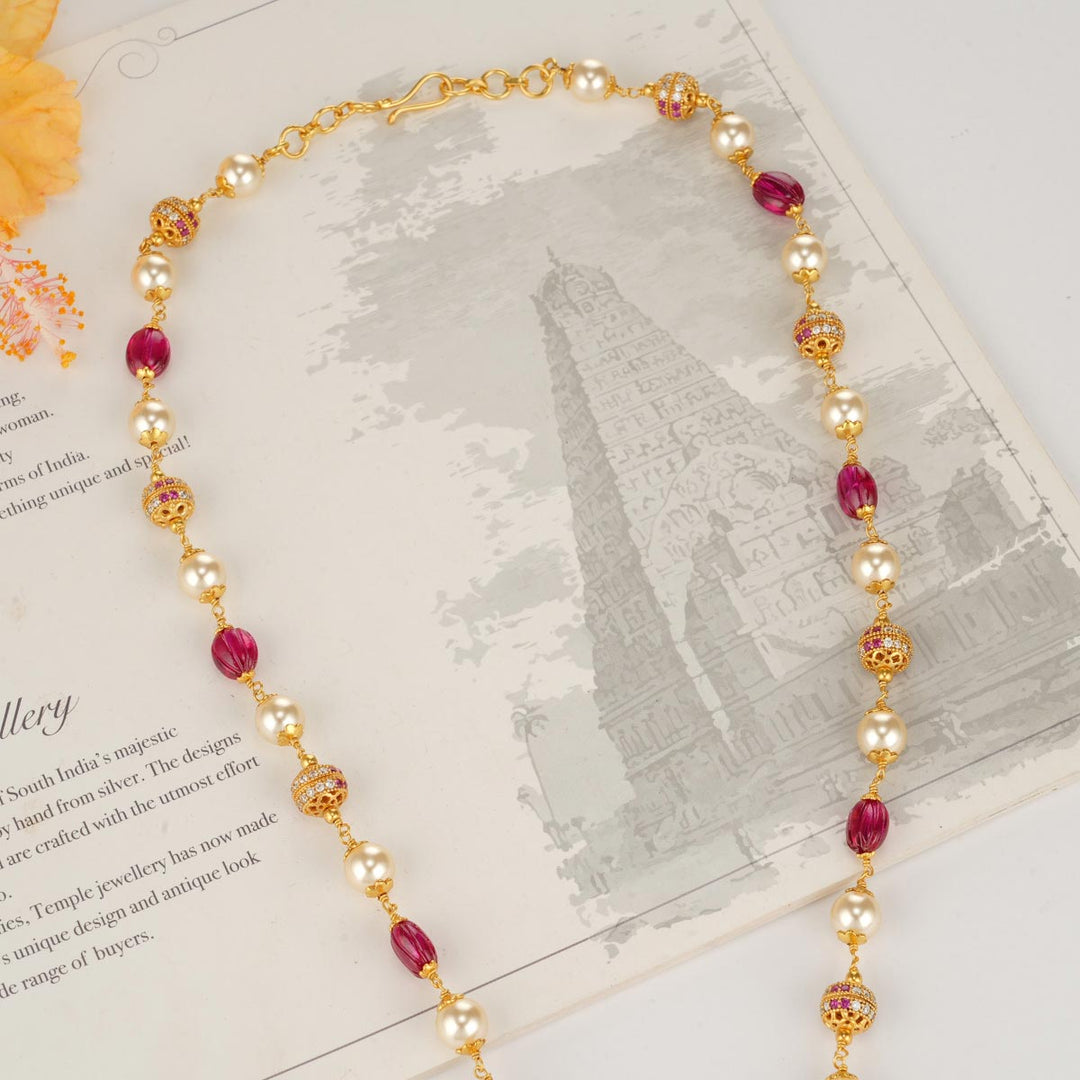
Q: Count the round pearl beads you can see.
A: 14